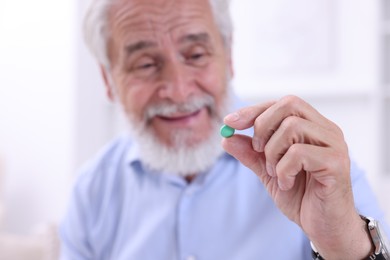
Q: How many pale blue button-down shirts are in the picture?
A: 1